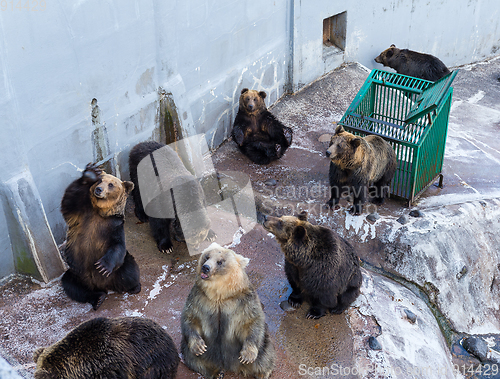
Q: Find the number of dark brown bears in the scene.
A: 7